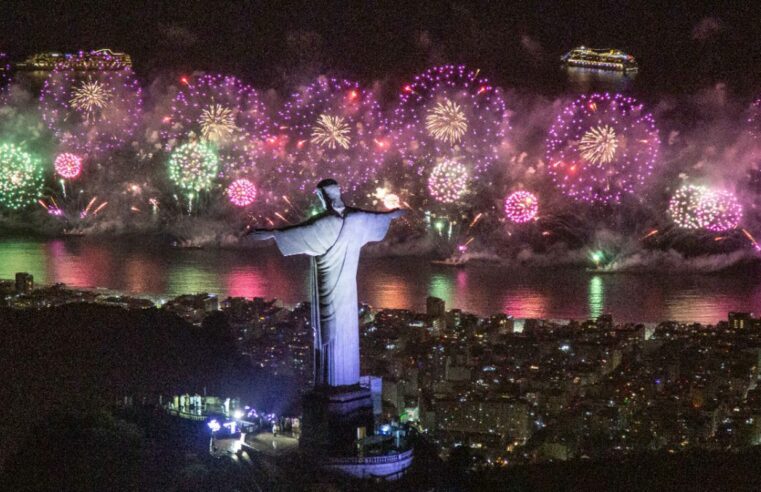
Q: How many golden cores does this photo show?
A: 5